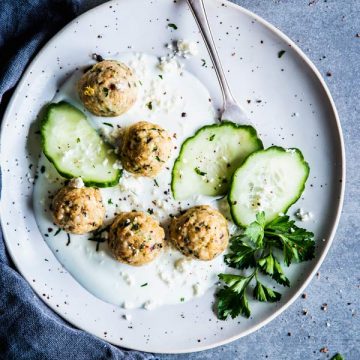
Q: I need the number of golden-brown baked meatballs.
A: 5